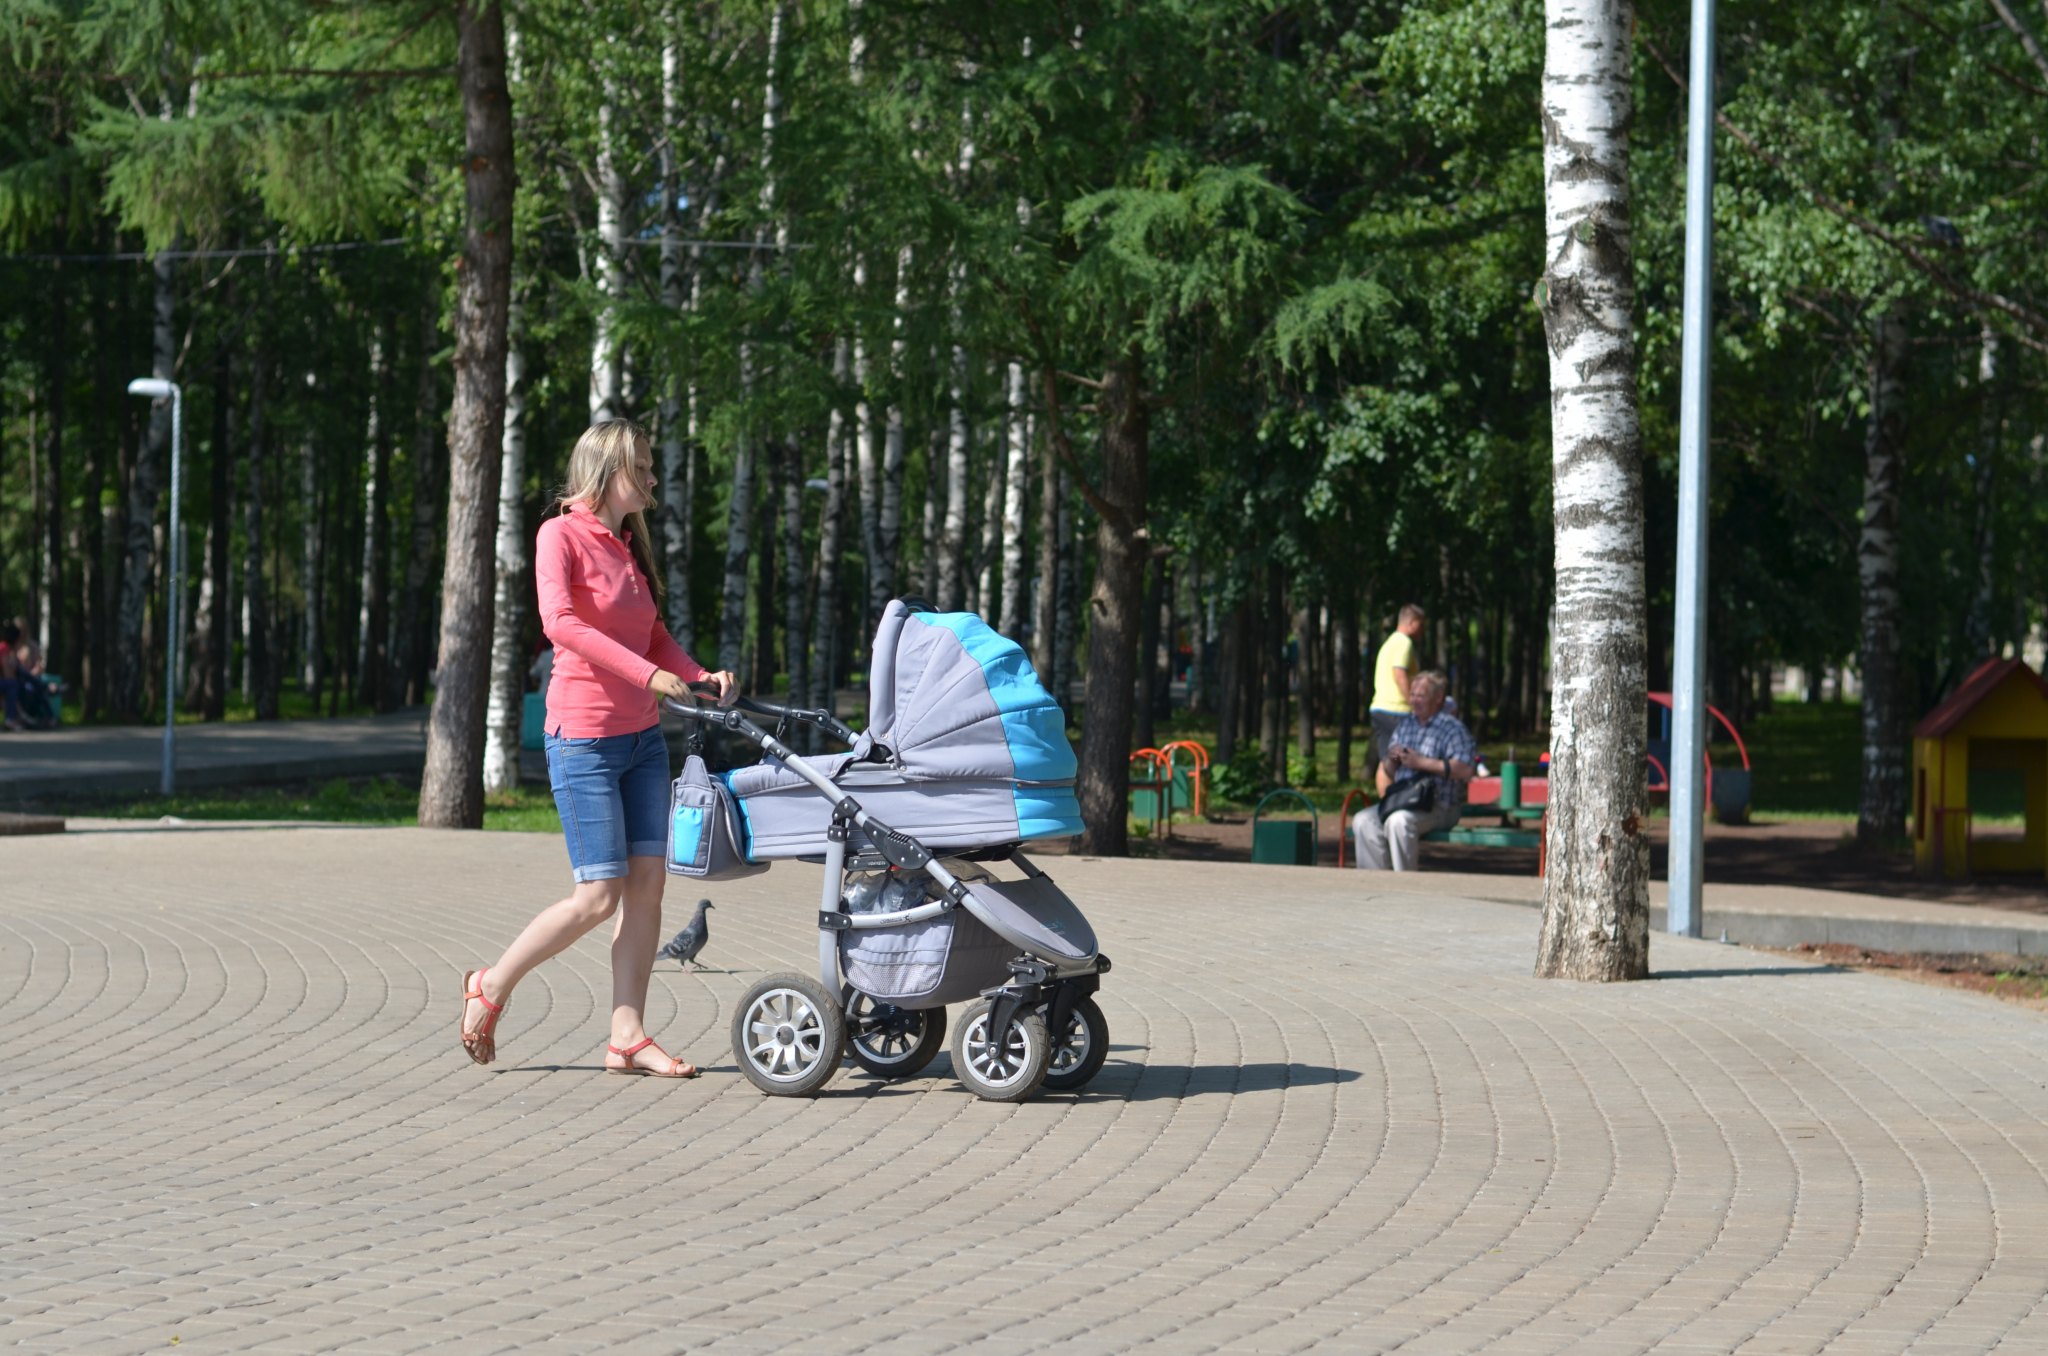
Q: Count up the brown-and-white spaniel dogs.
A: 0